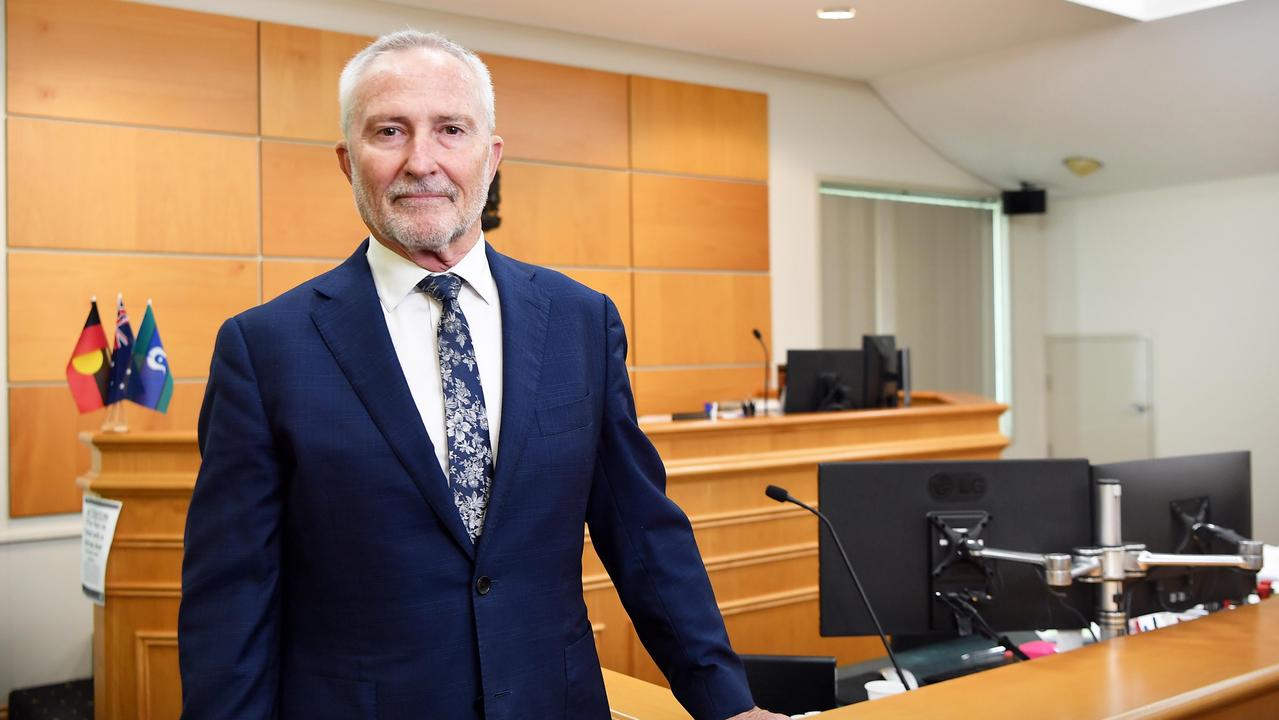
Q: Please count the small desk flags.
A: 3